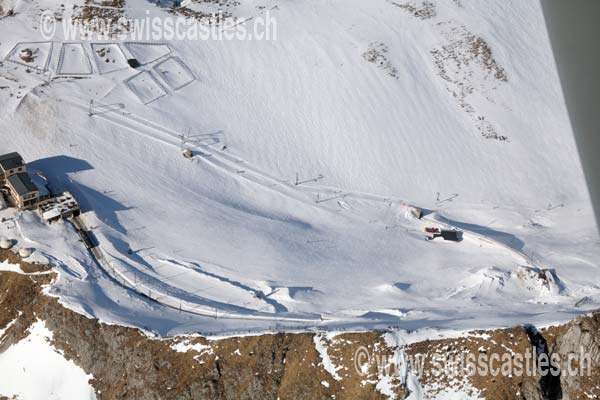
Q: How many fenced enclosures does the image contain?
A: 6